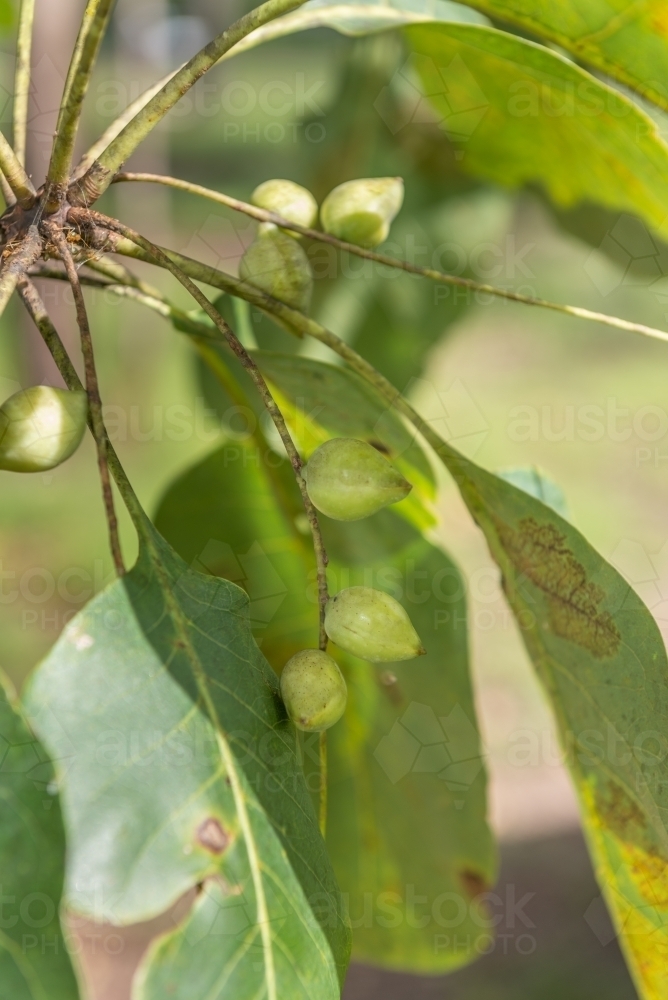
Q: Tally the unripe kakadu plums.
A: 7